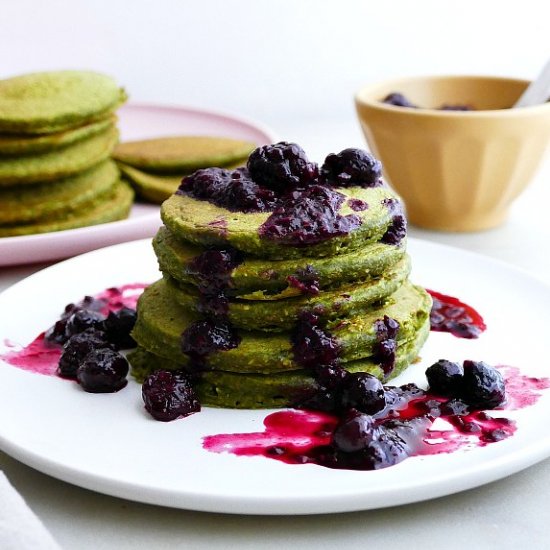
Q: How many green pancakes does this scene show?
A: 12